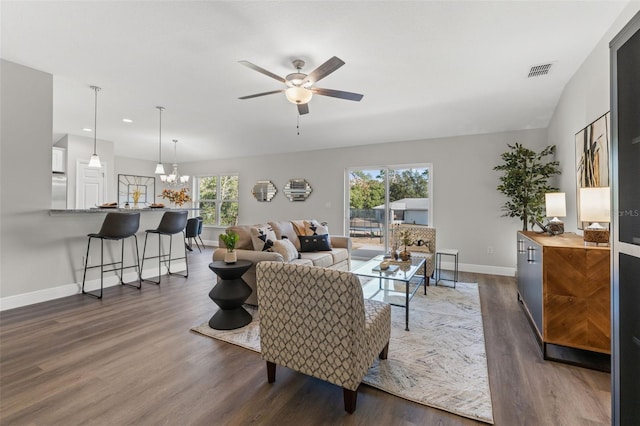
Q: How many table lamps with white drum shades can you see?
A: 2